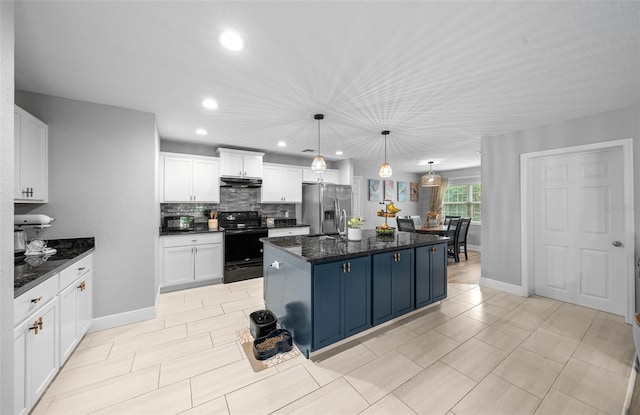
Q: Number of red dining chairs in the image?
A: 0